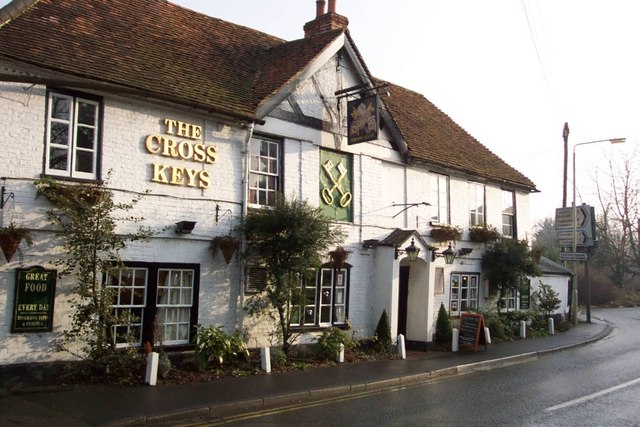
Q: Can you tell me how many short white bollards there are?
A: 8